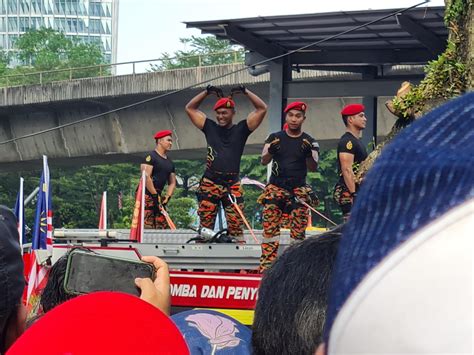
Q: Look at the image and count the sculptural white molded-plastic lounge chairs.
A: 0